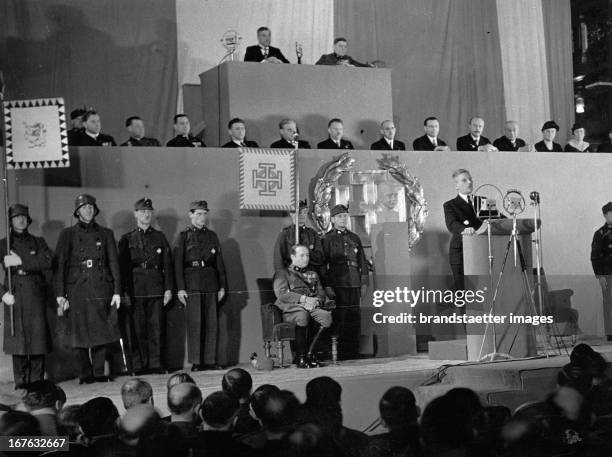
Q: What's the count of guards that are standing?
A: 7